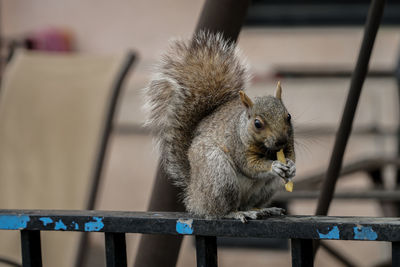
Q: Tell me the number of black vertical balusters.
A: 5